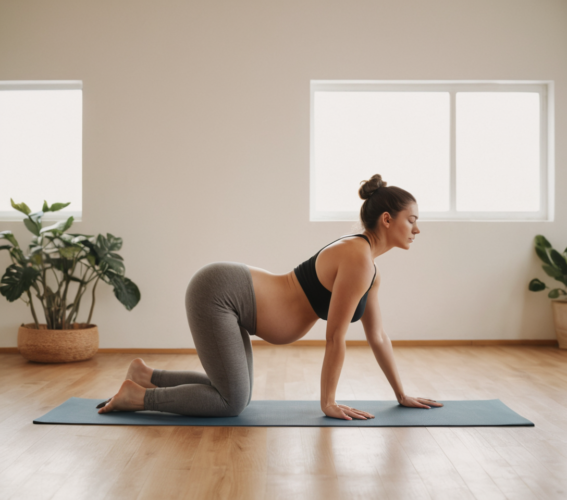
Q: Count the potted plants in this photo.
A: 2